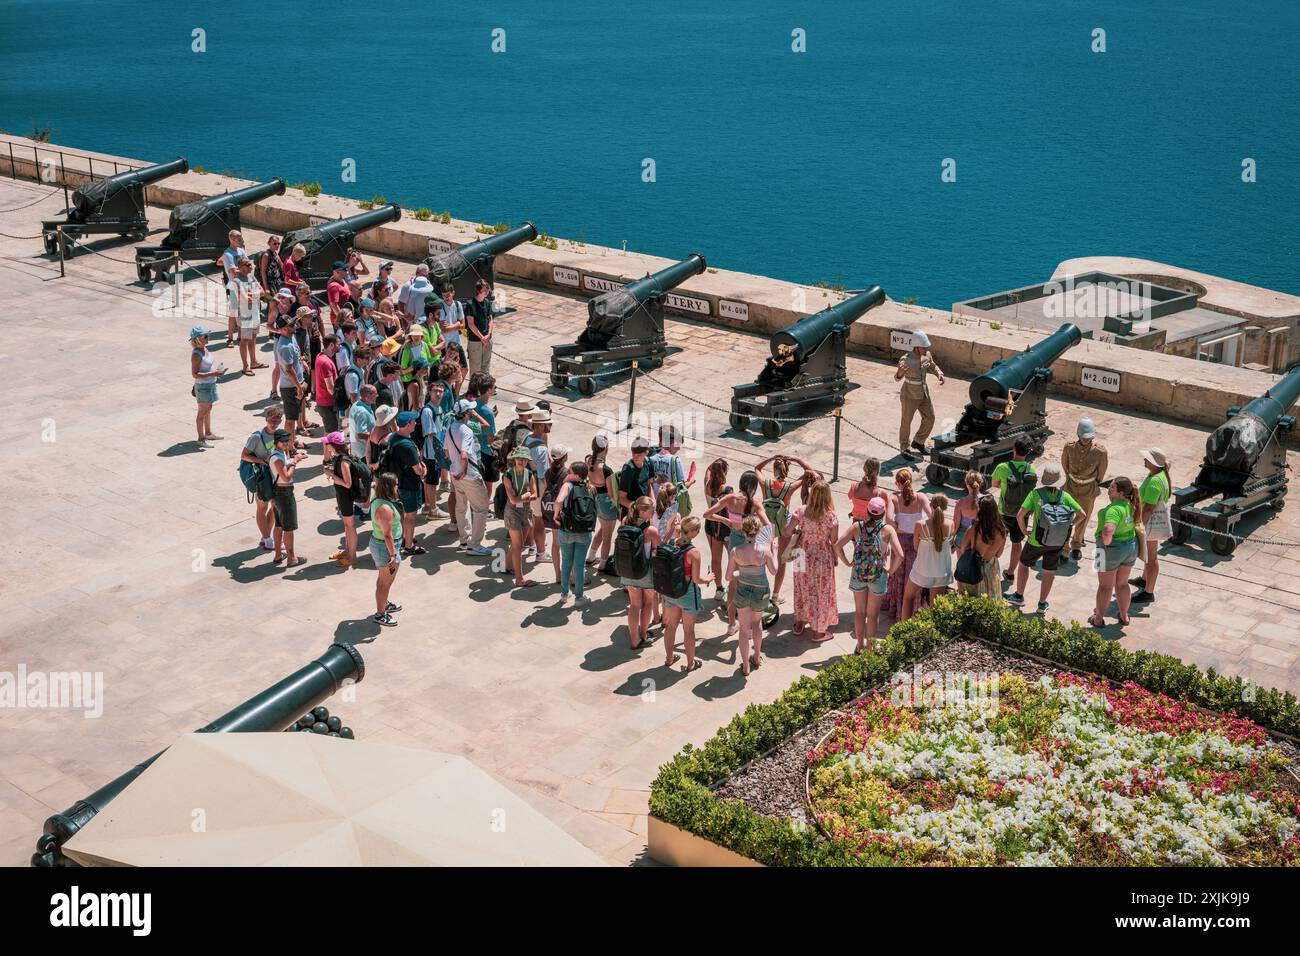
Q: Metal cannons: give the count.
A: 9